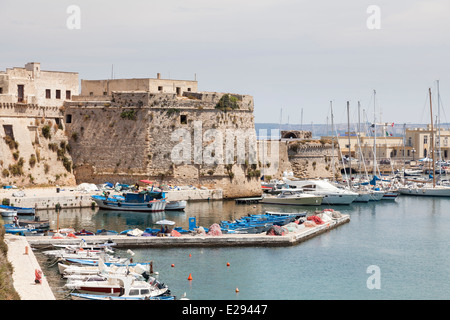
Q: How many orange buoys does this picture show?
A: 5